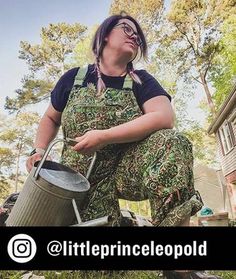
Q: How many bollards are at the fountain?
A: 0